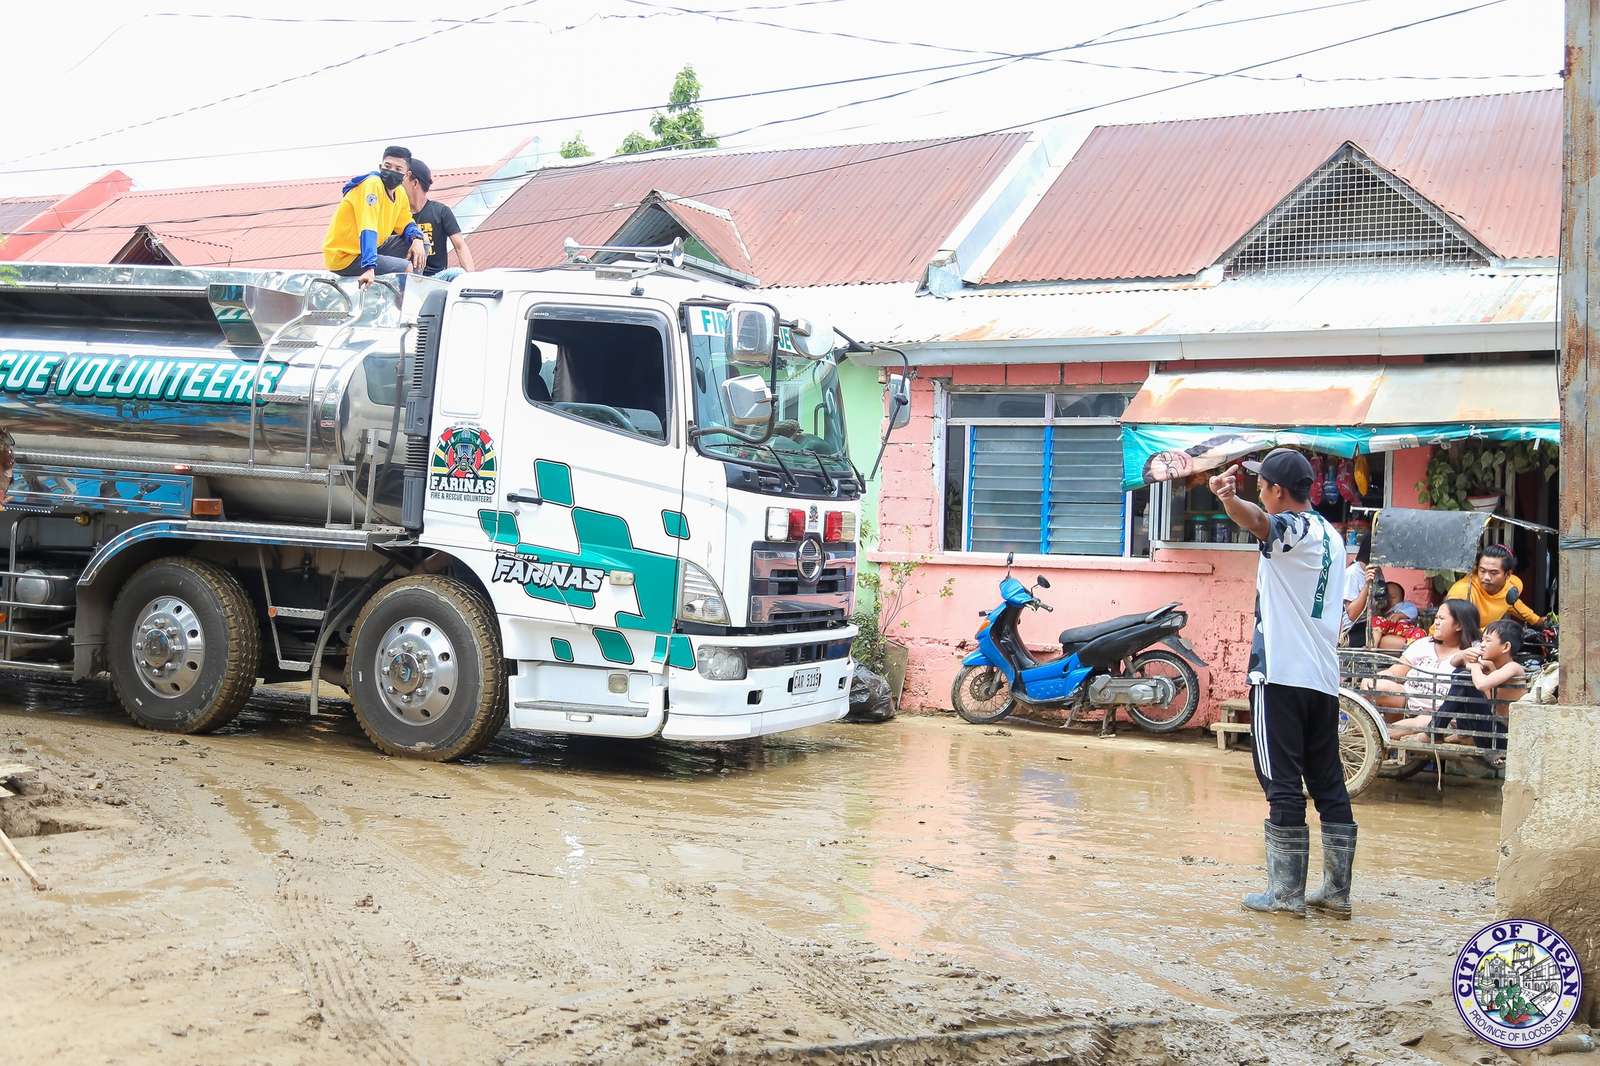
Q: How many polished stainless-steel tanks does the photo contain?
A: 1